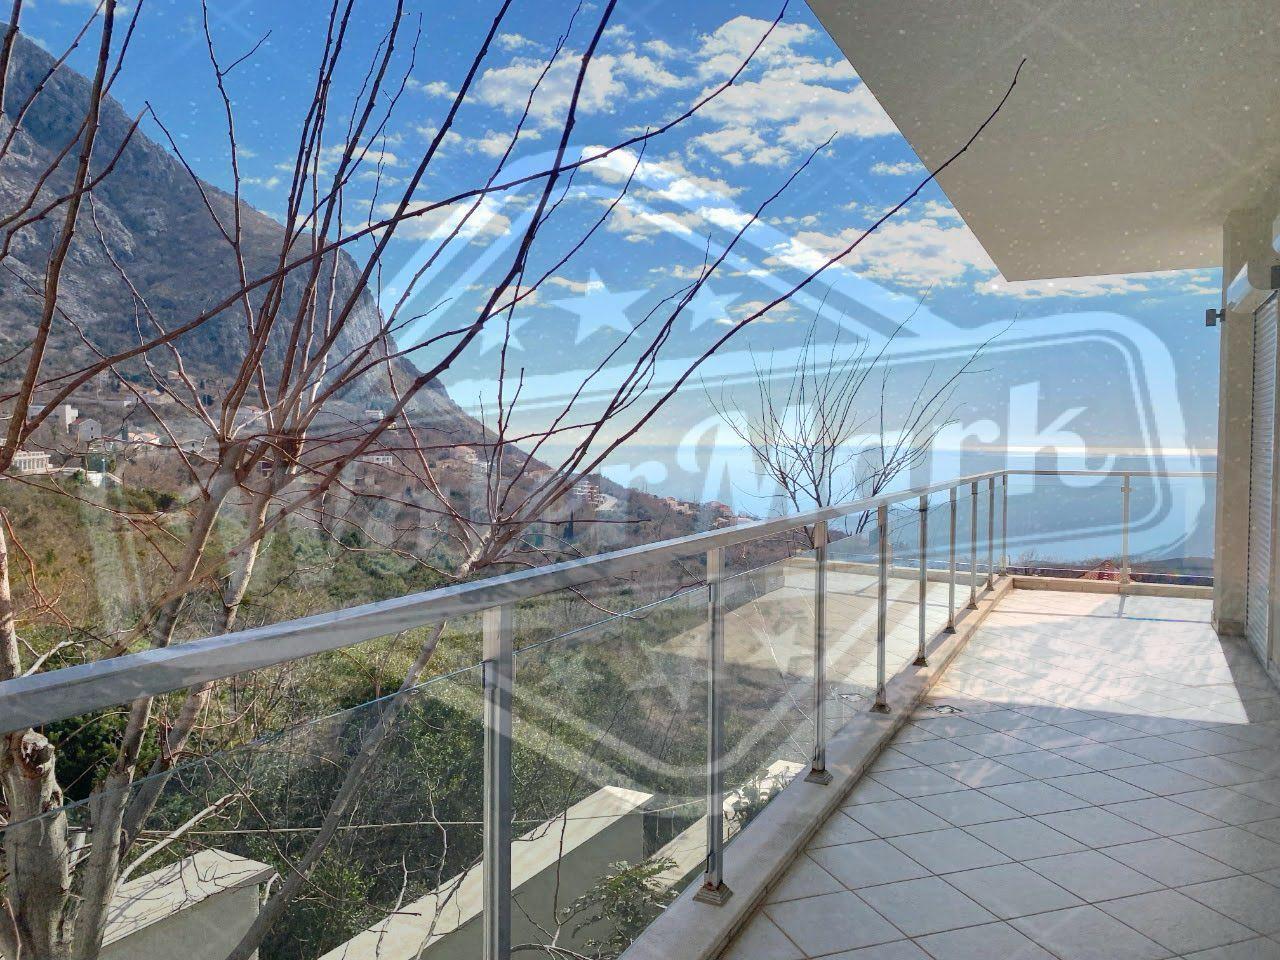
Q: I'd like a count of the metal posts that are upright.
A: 10